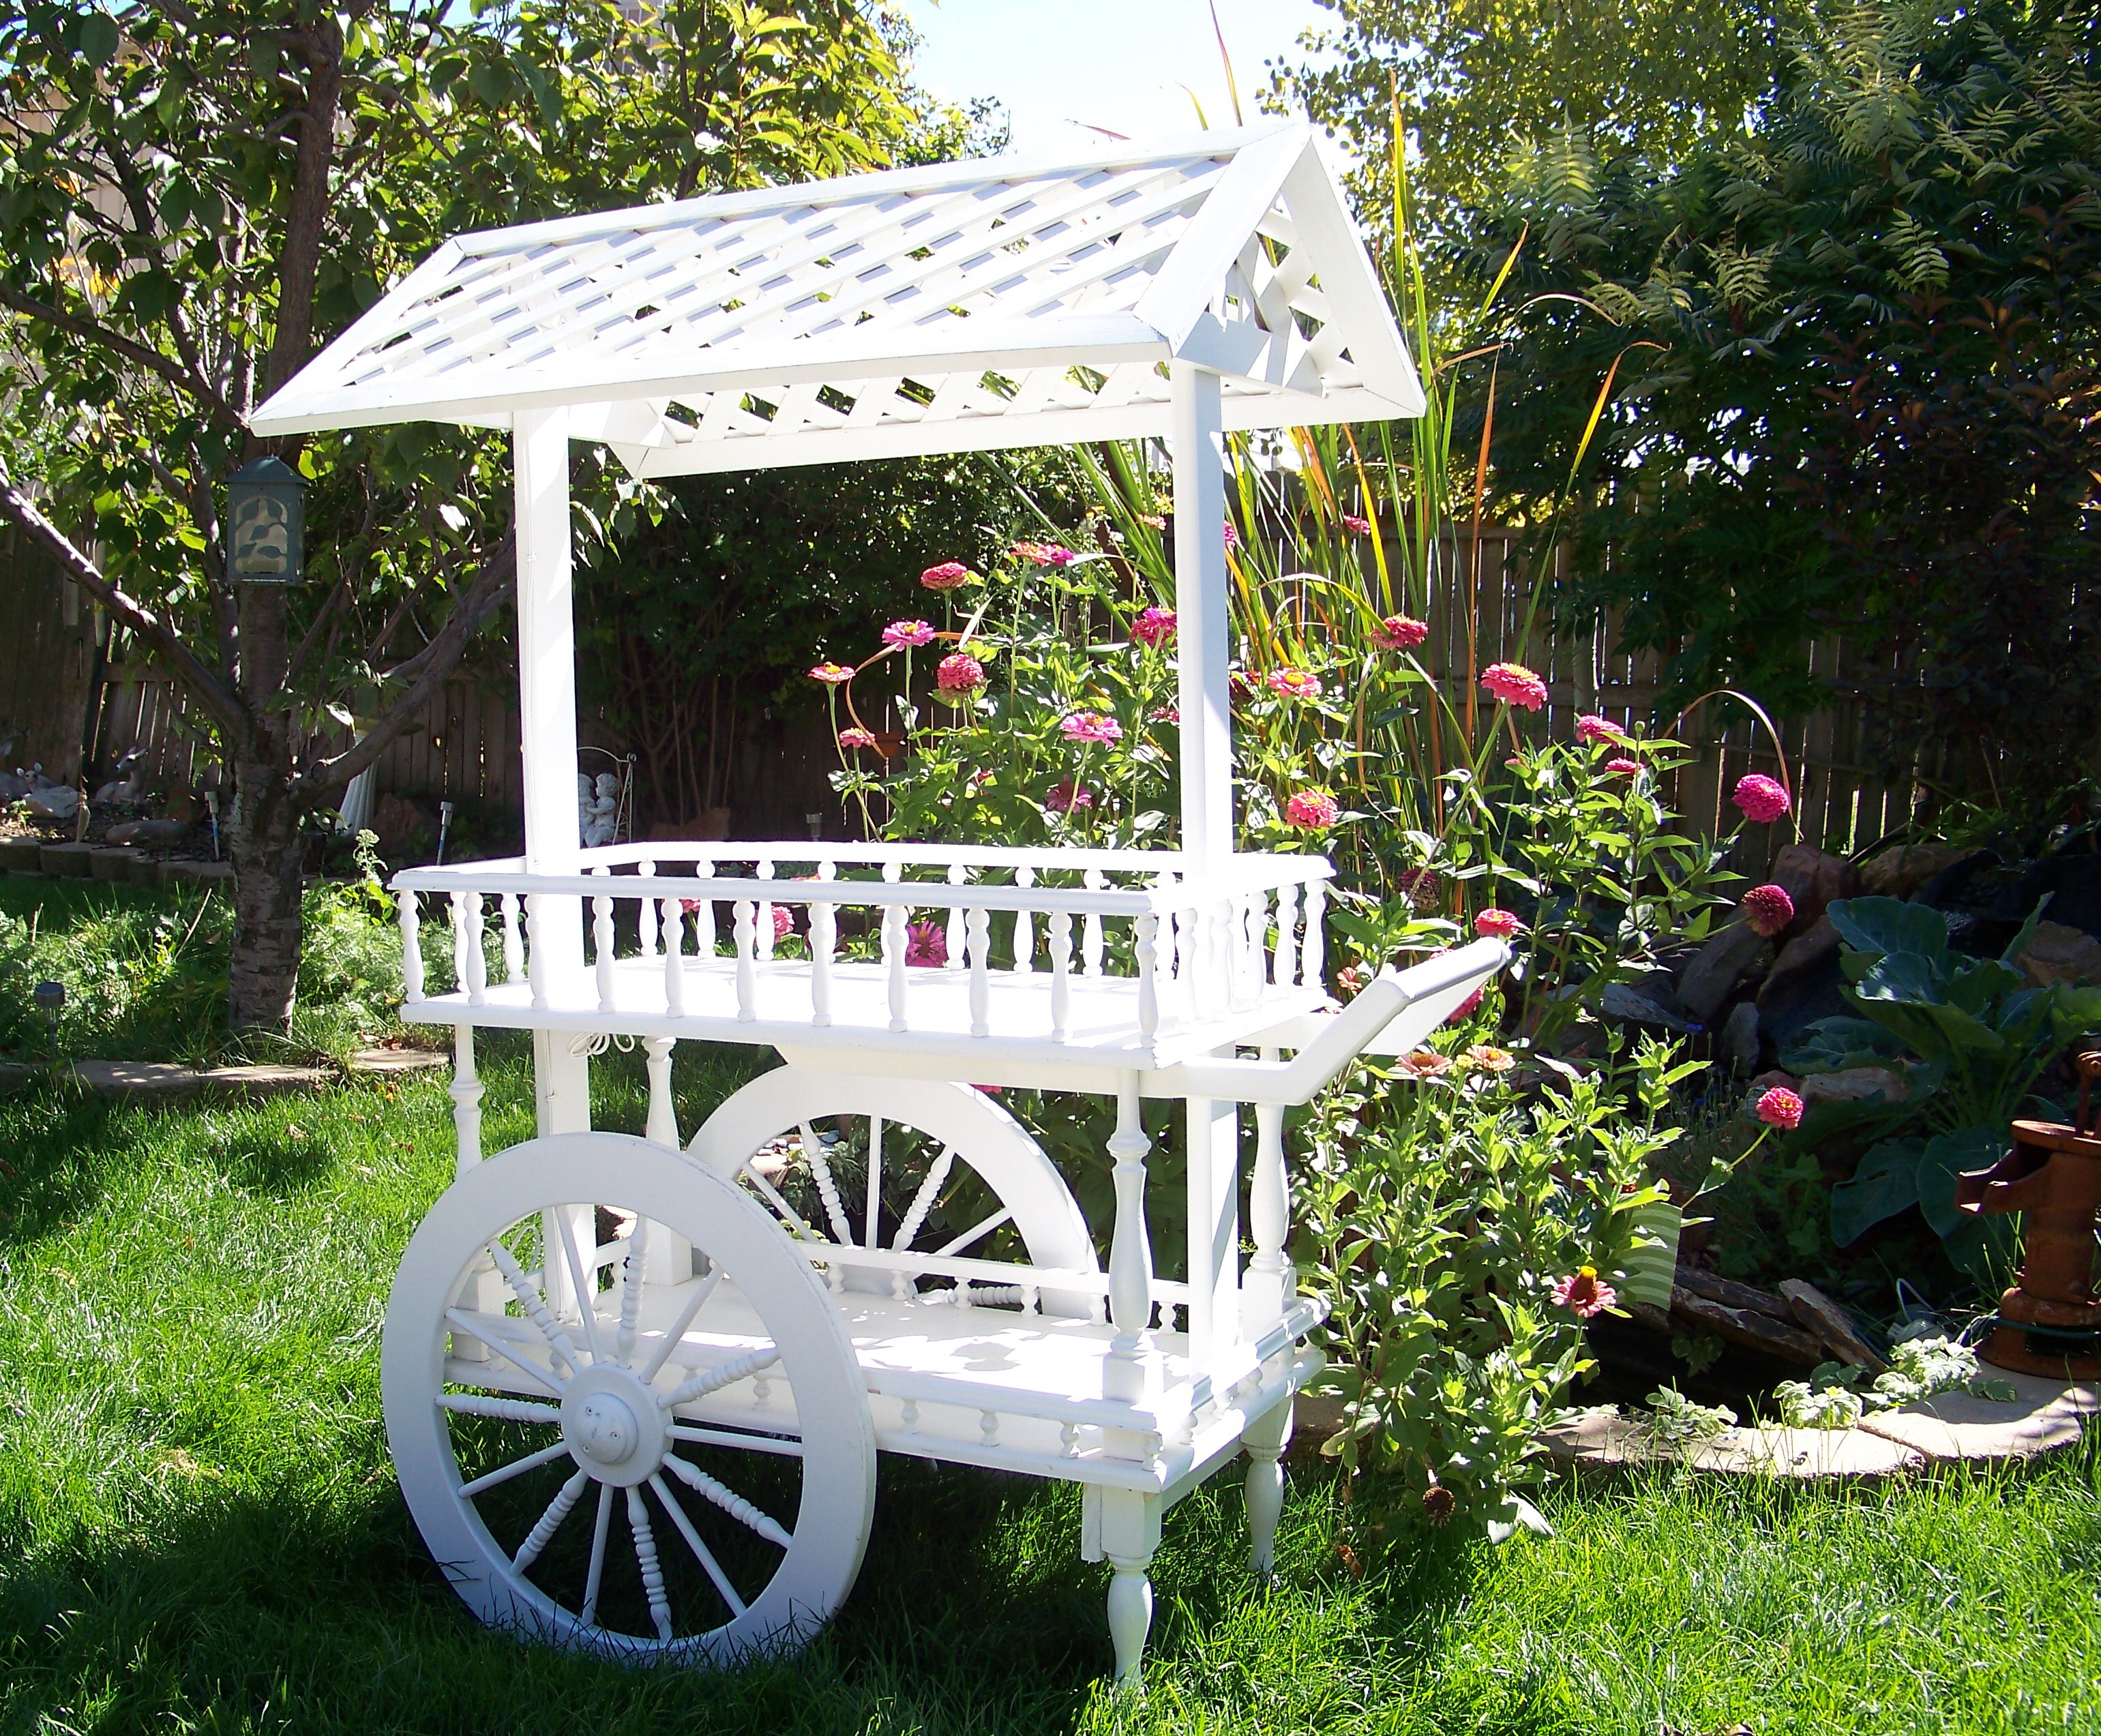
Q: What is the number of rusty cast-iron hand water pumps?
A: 1